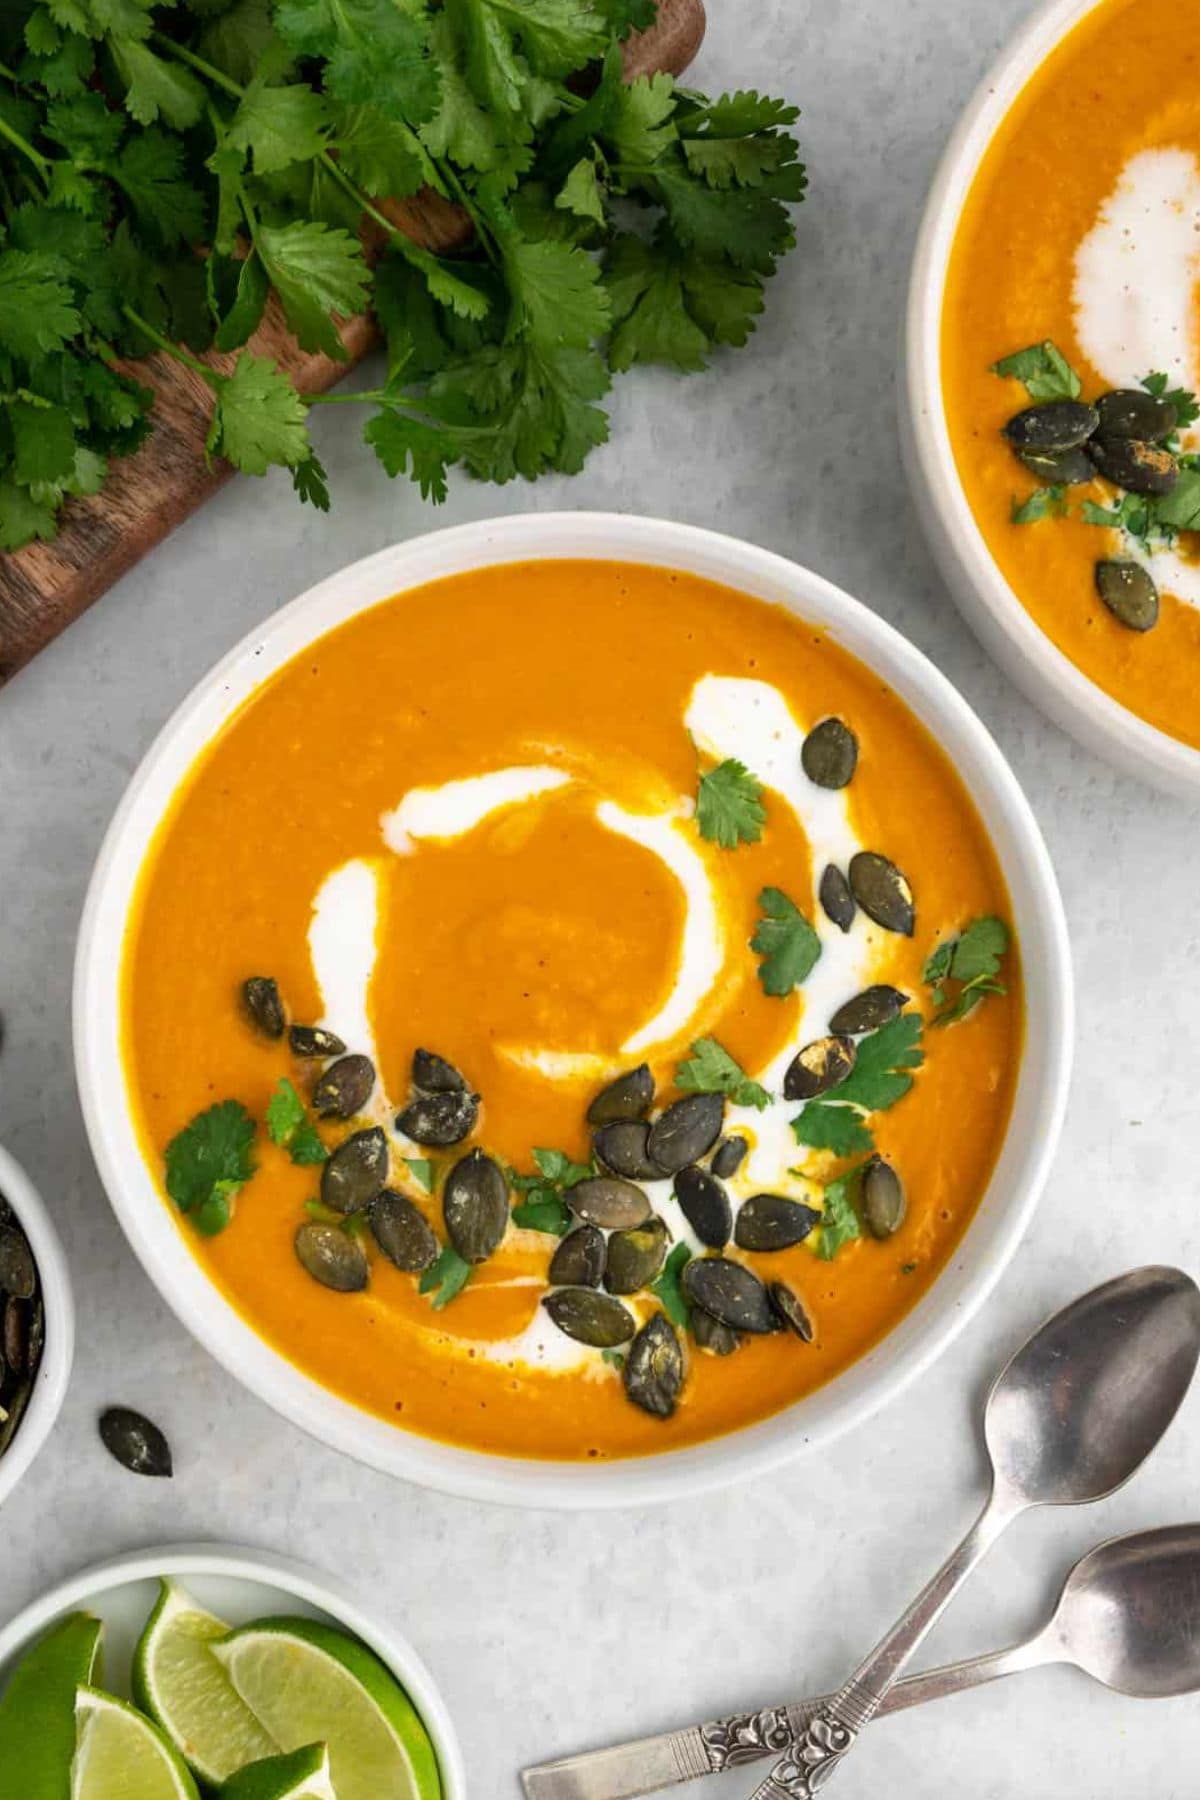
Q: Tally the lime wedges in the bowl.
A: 5